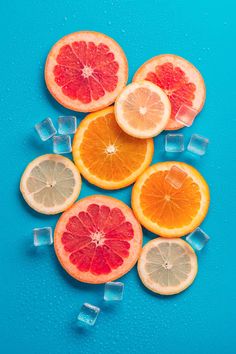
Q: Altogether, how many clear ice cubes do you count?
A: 11